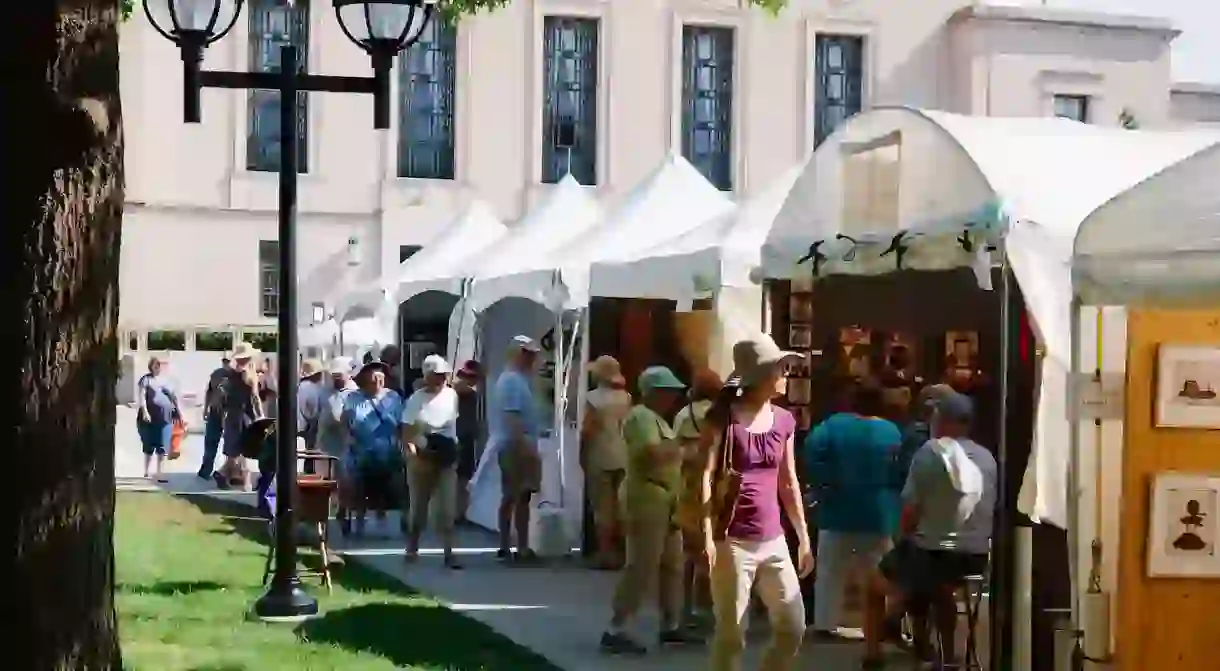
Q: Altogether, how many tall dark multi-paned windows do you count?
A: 5